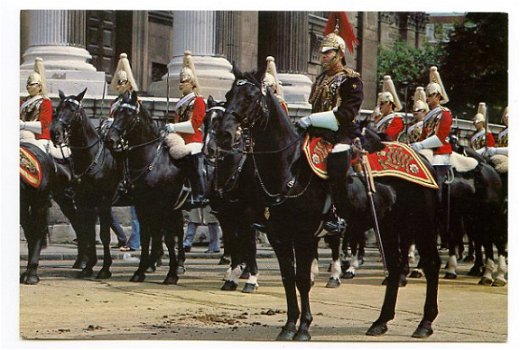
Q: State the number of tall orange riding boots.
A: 0